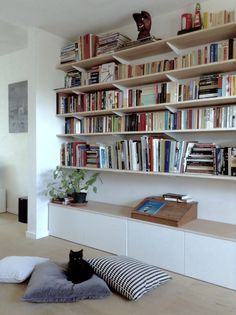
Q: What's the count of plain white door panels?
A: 3